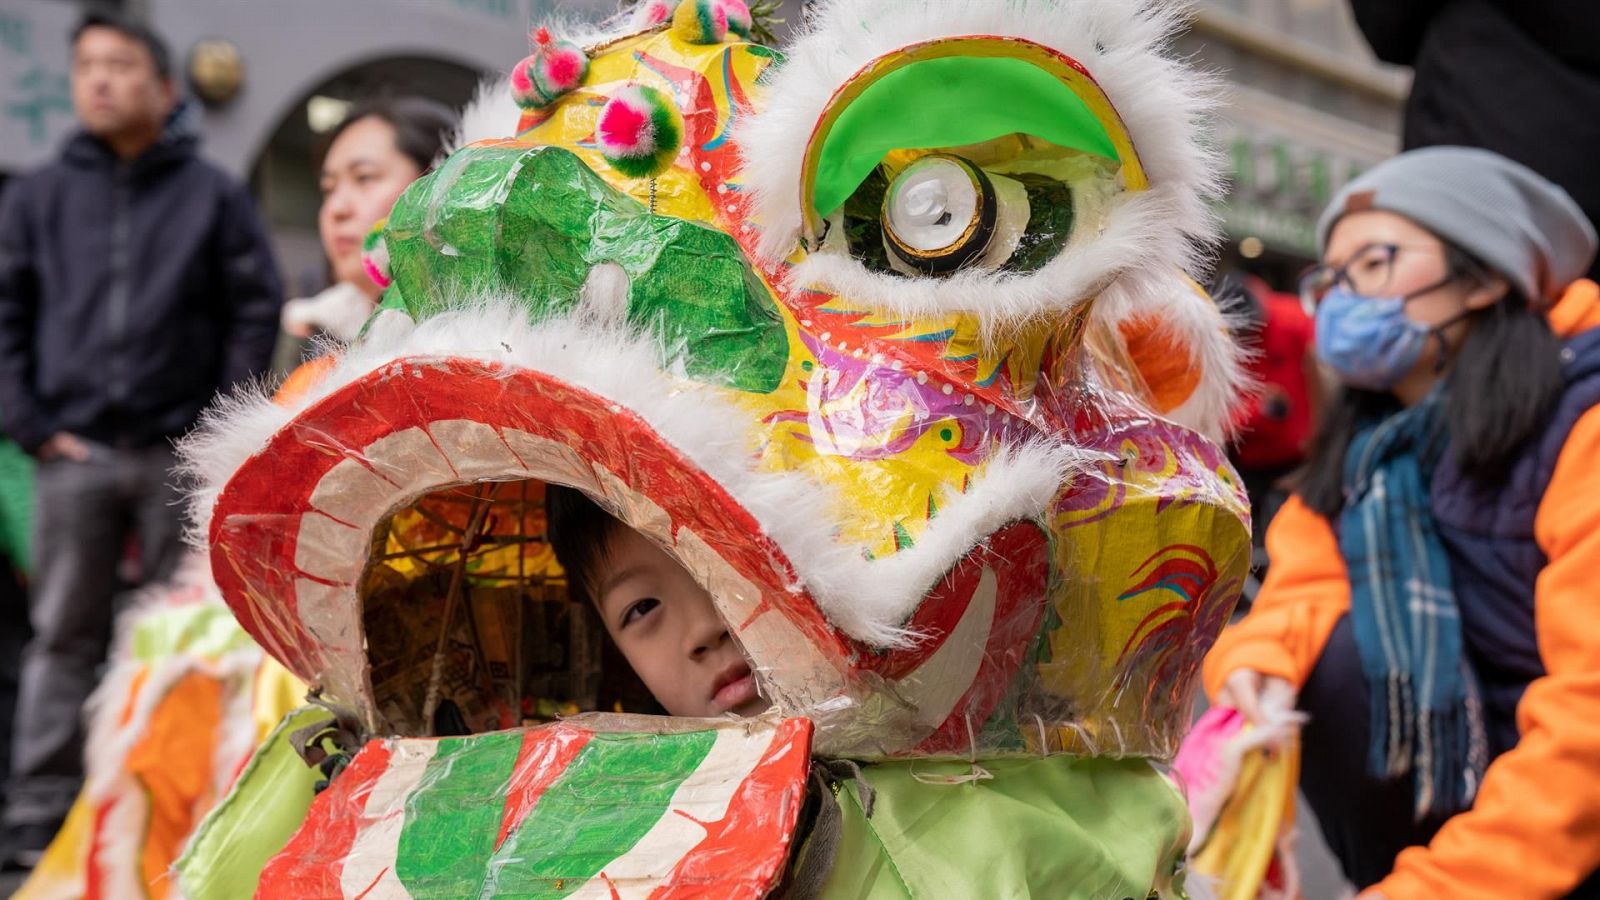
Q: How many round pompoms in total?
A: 7